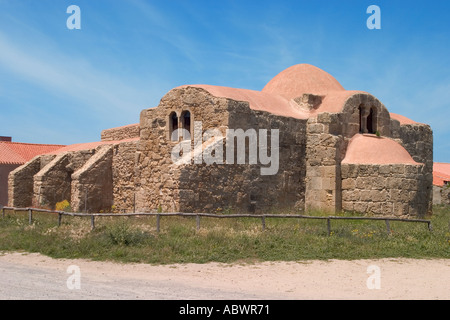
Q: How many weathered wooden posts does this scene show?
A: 10